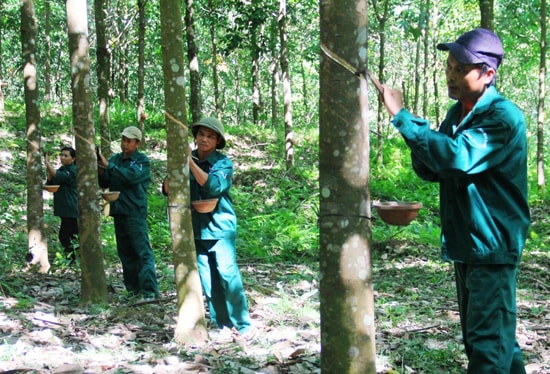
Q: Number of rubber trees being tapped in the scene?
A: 4